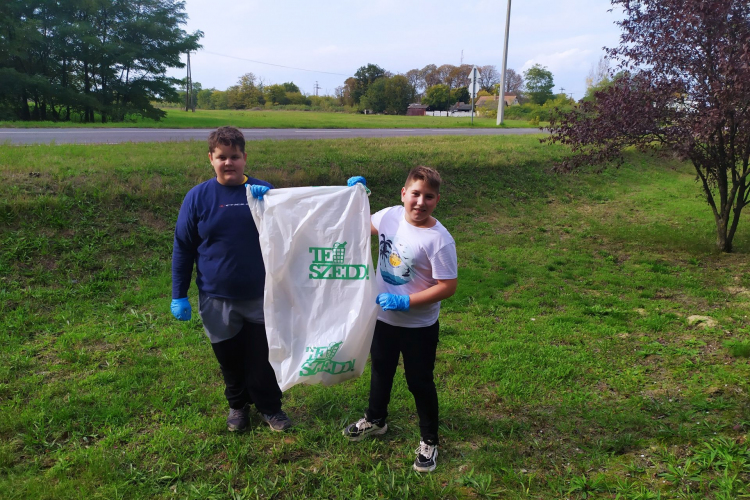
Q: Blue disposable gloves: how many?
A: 4